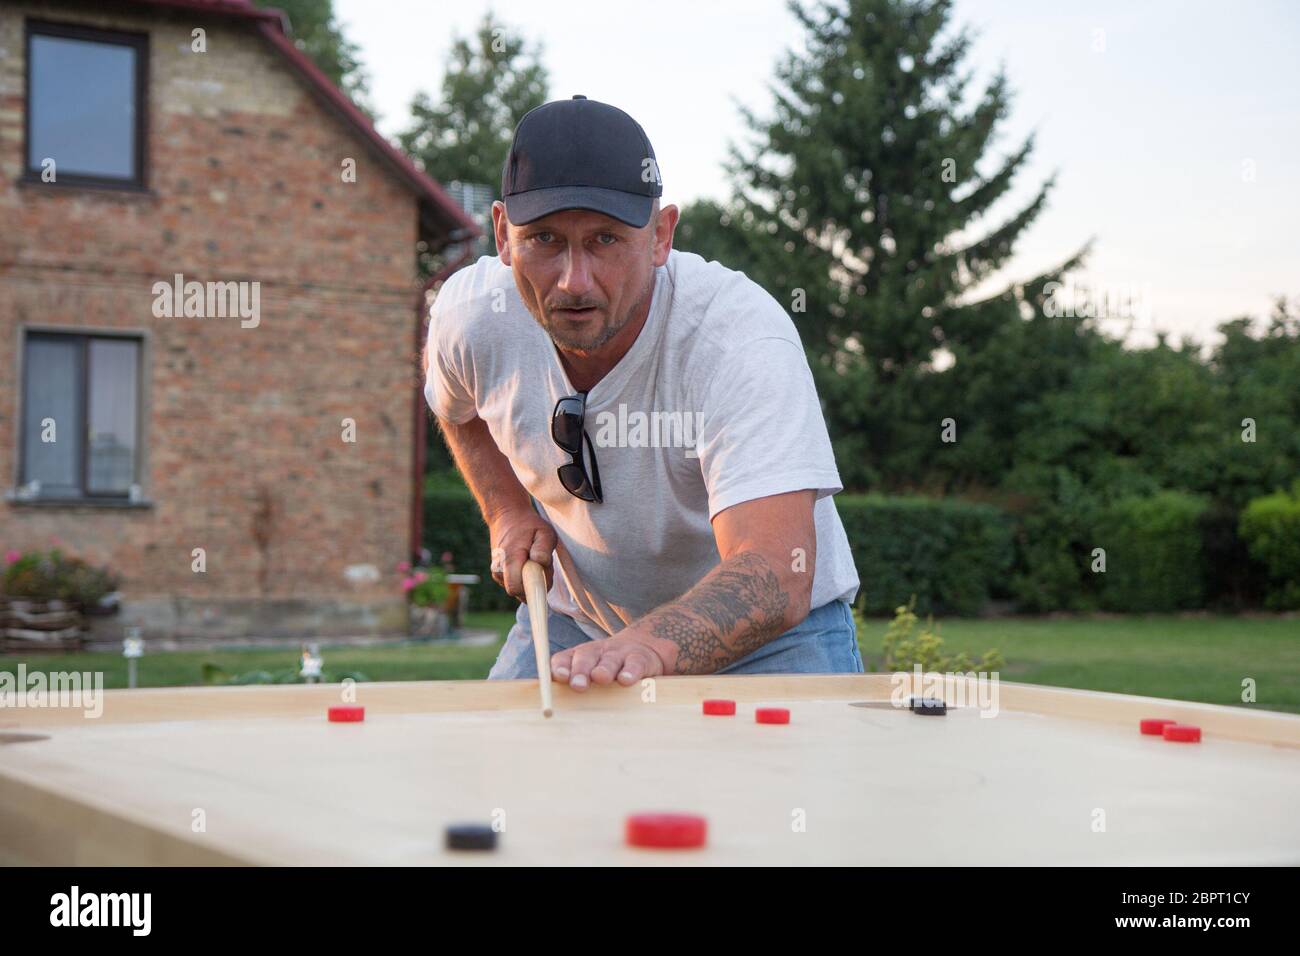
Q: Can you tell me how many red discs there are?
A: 6